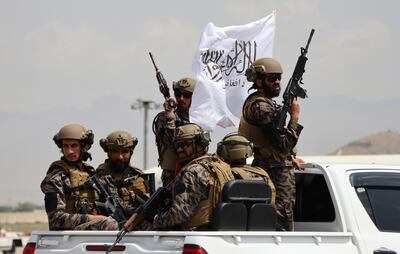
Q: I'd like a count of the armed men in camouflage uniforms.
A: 6